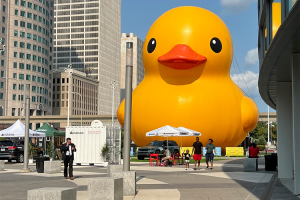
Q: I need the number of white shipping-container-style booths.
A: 1